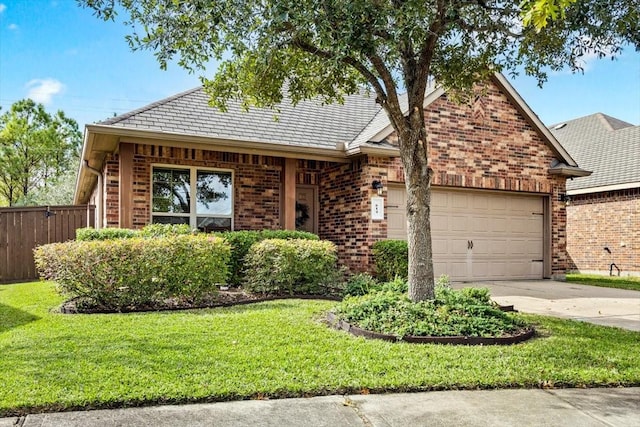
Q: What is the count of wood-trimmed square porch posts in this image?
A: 2